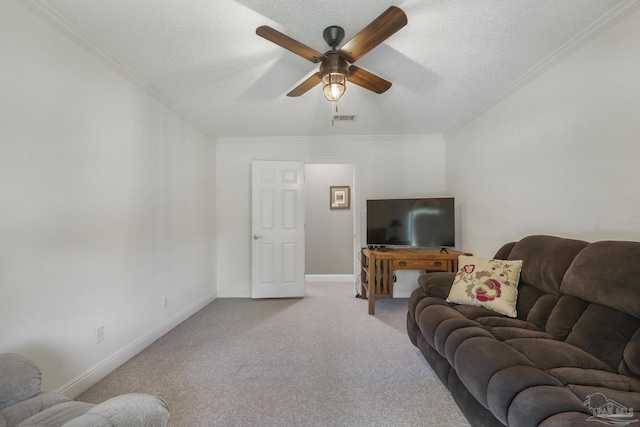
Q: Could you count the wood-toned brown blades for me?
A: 4